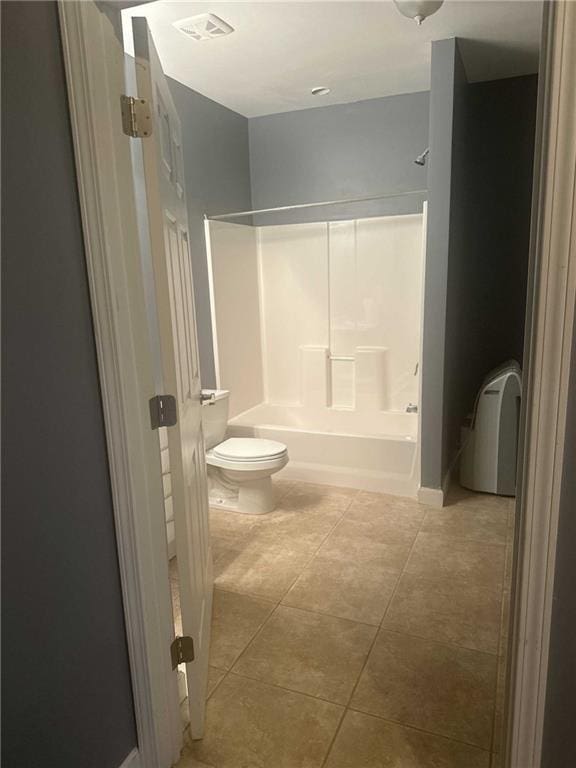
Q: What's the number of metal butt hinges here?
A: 3